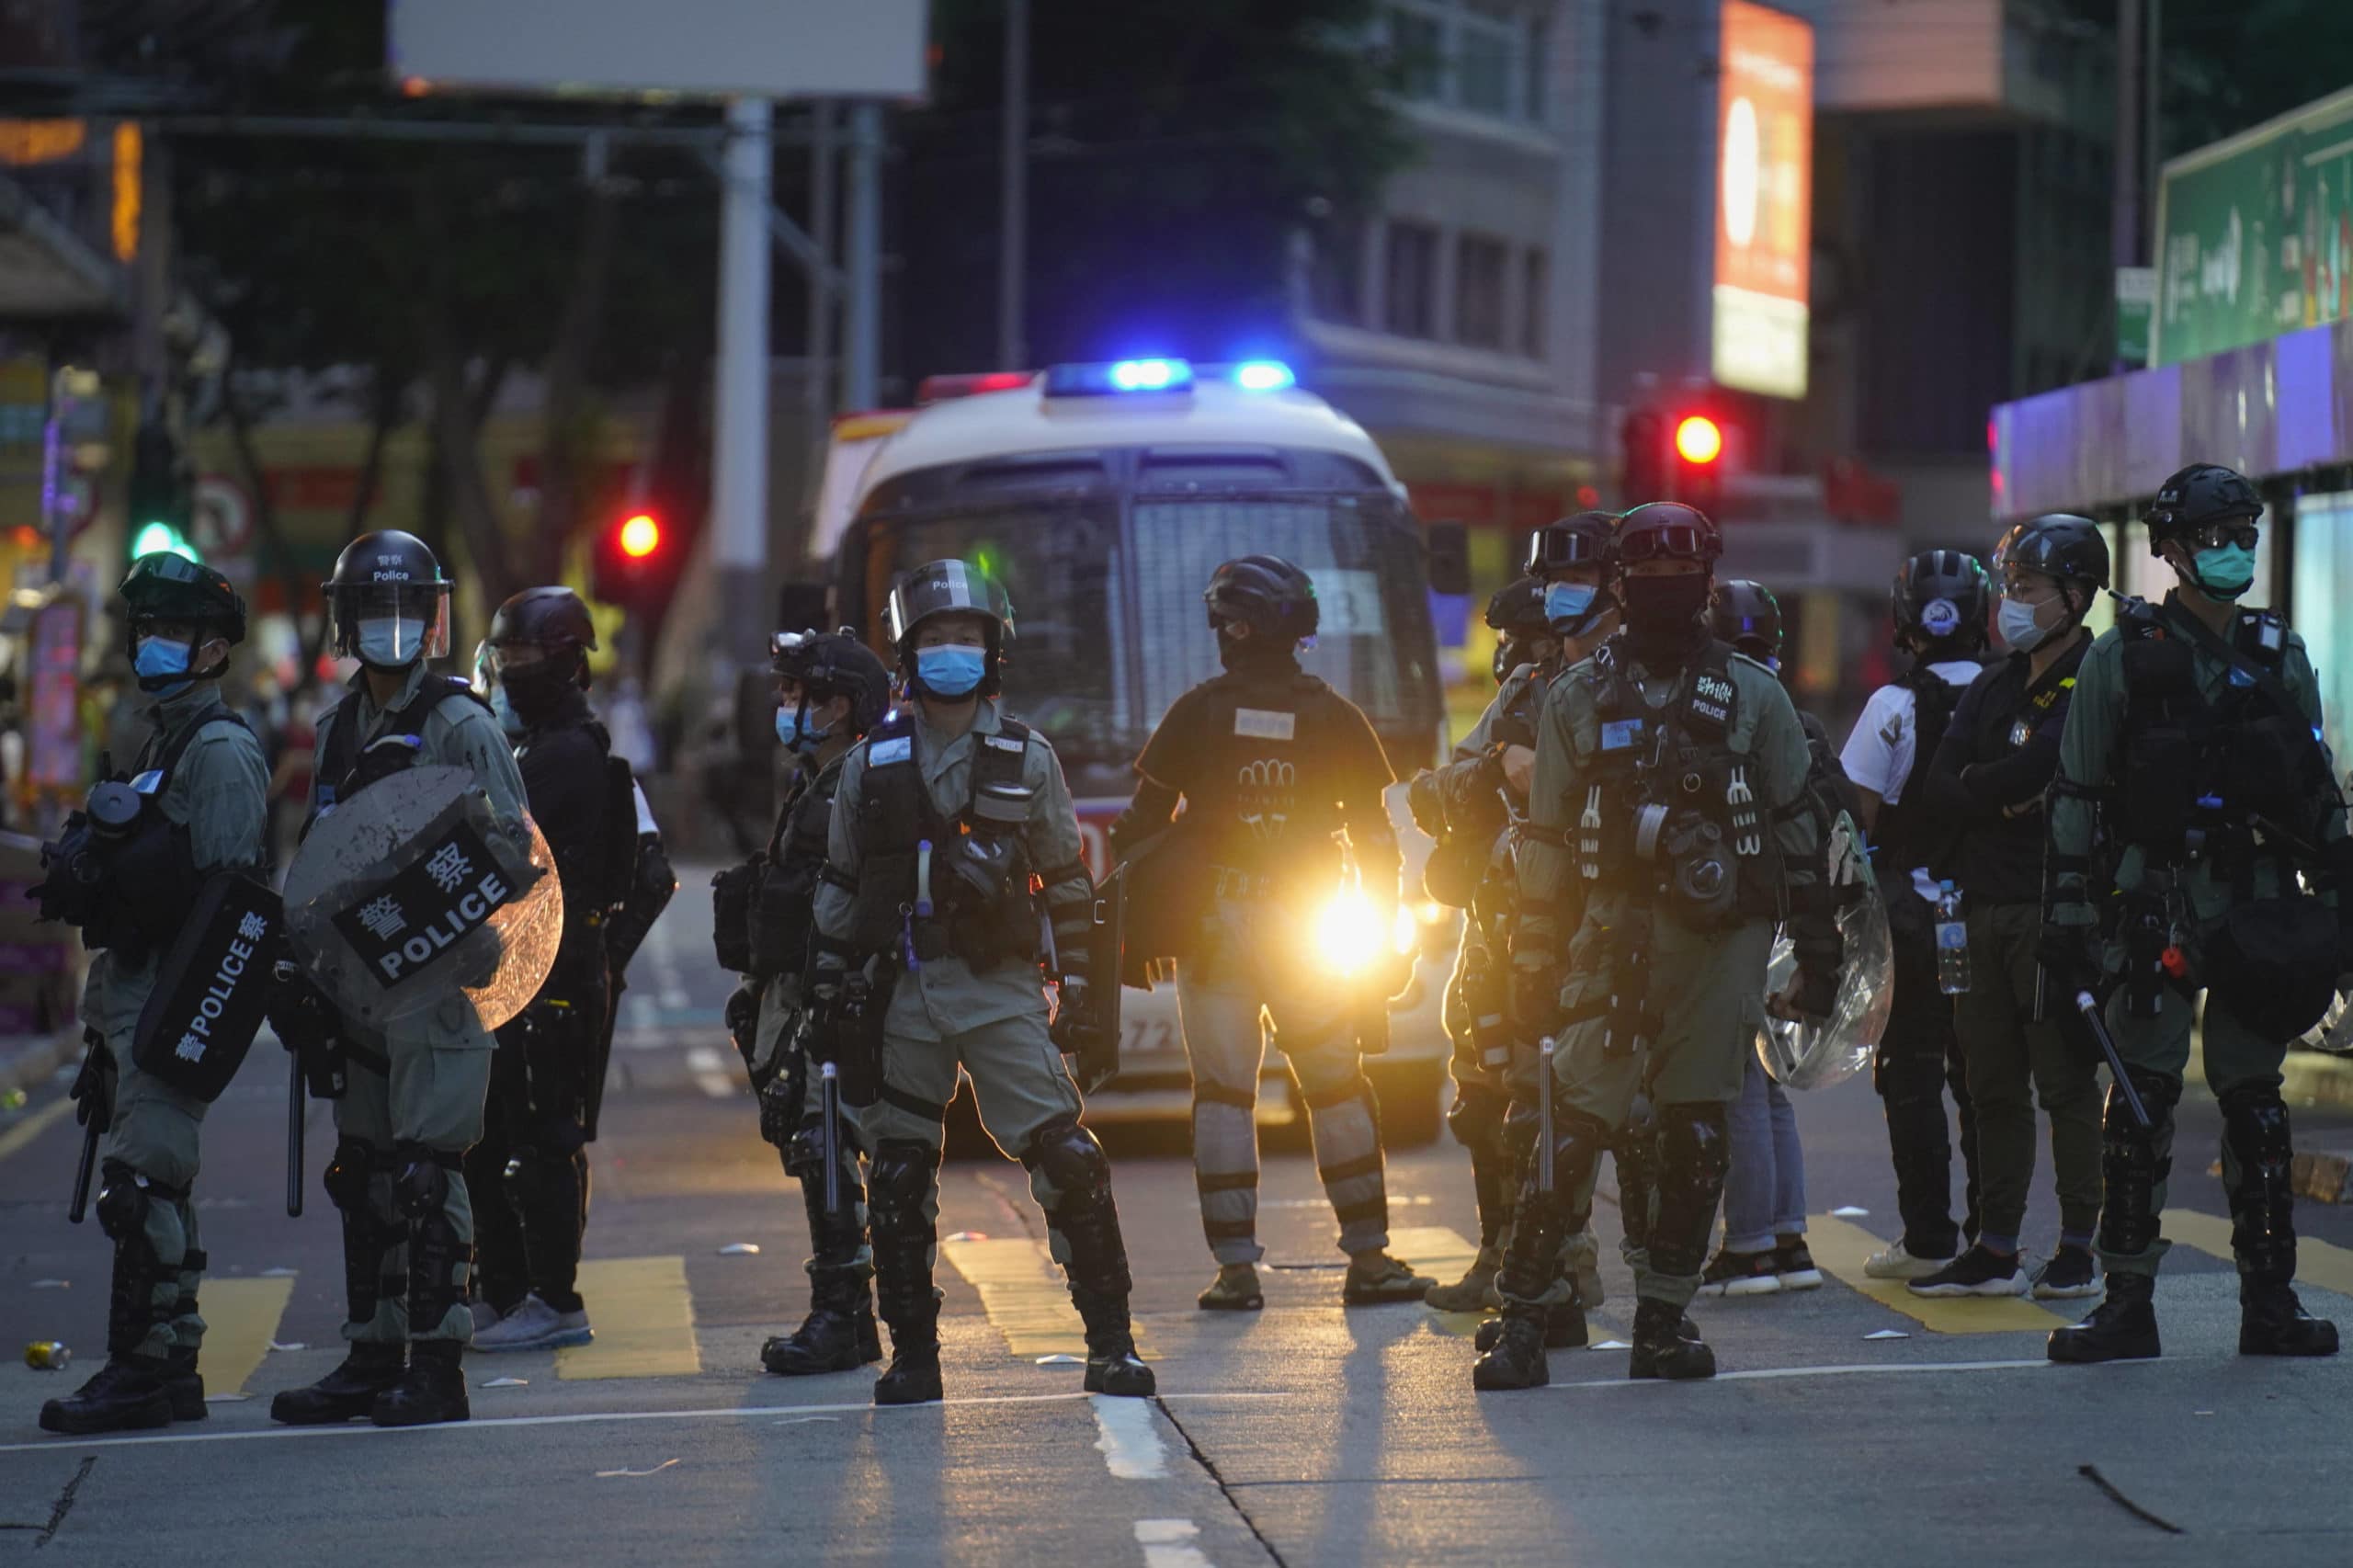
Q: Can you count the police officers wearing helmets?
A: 13